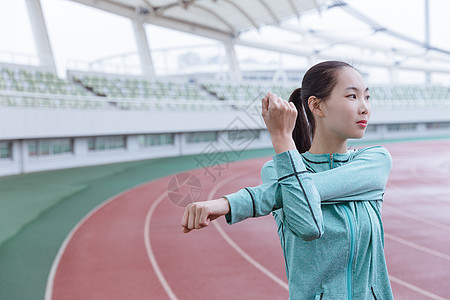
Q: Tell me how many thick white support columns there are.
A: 3